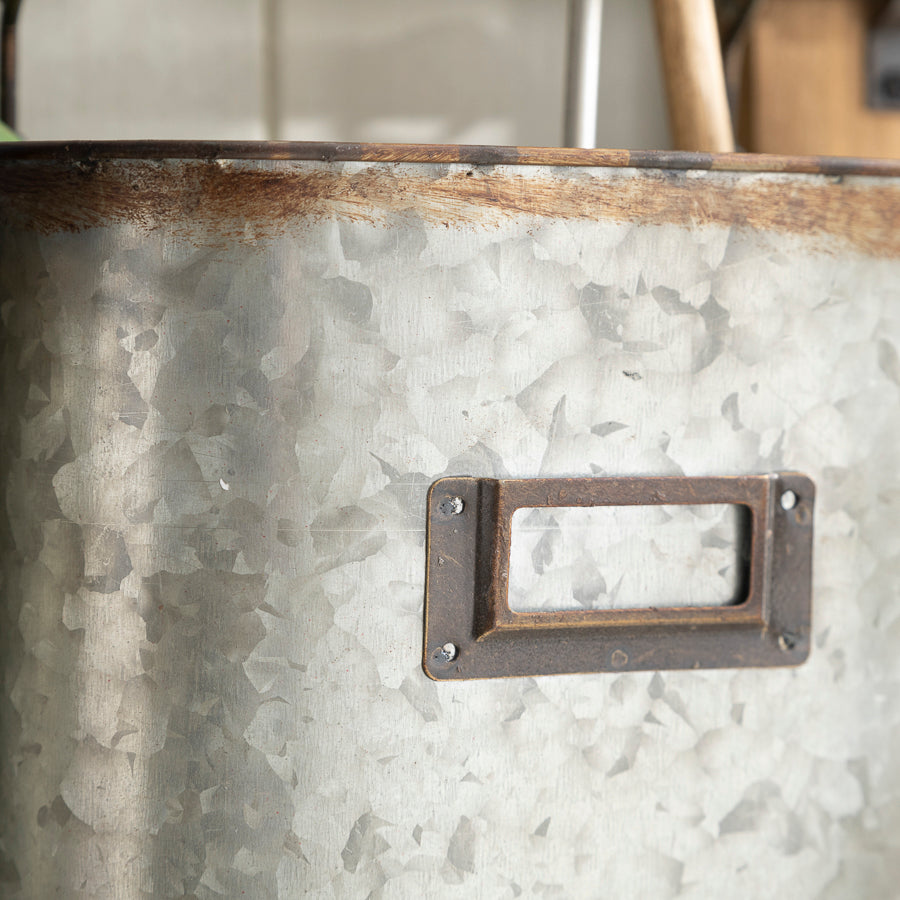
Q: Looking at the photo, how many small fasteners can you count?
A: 4